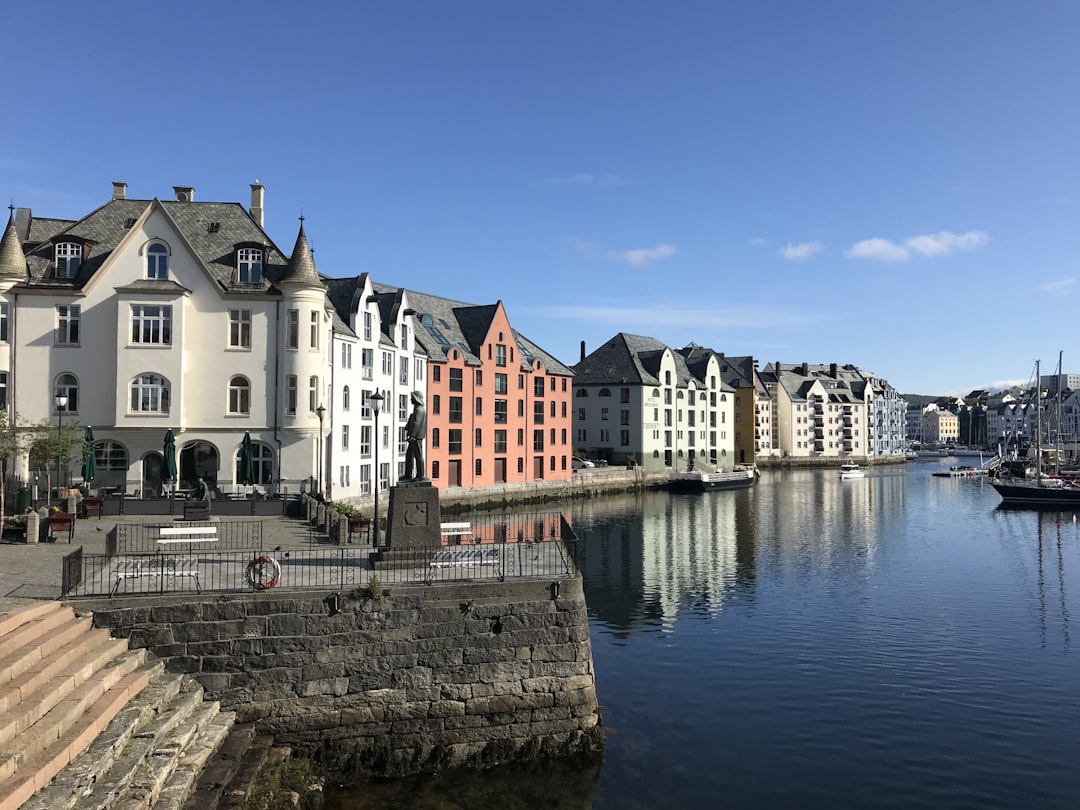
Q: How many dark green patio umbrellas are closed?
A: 3